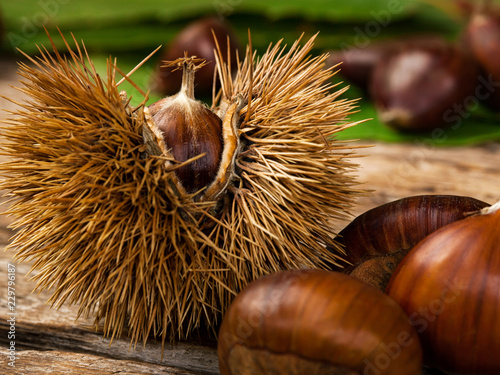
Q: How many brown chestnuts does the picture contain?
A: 8